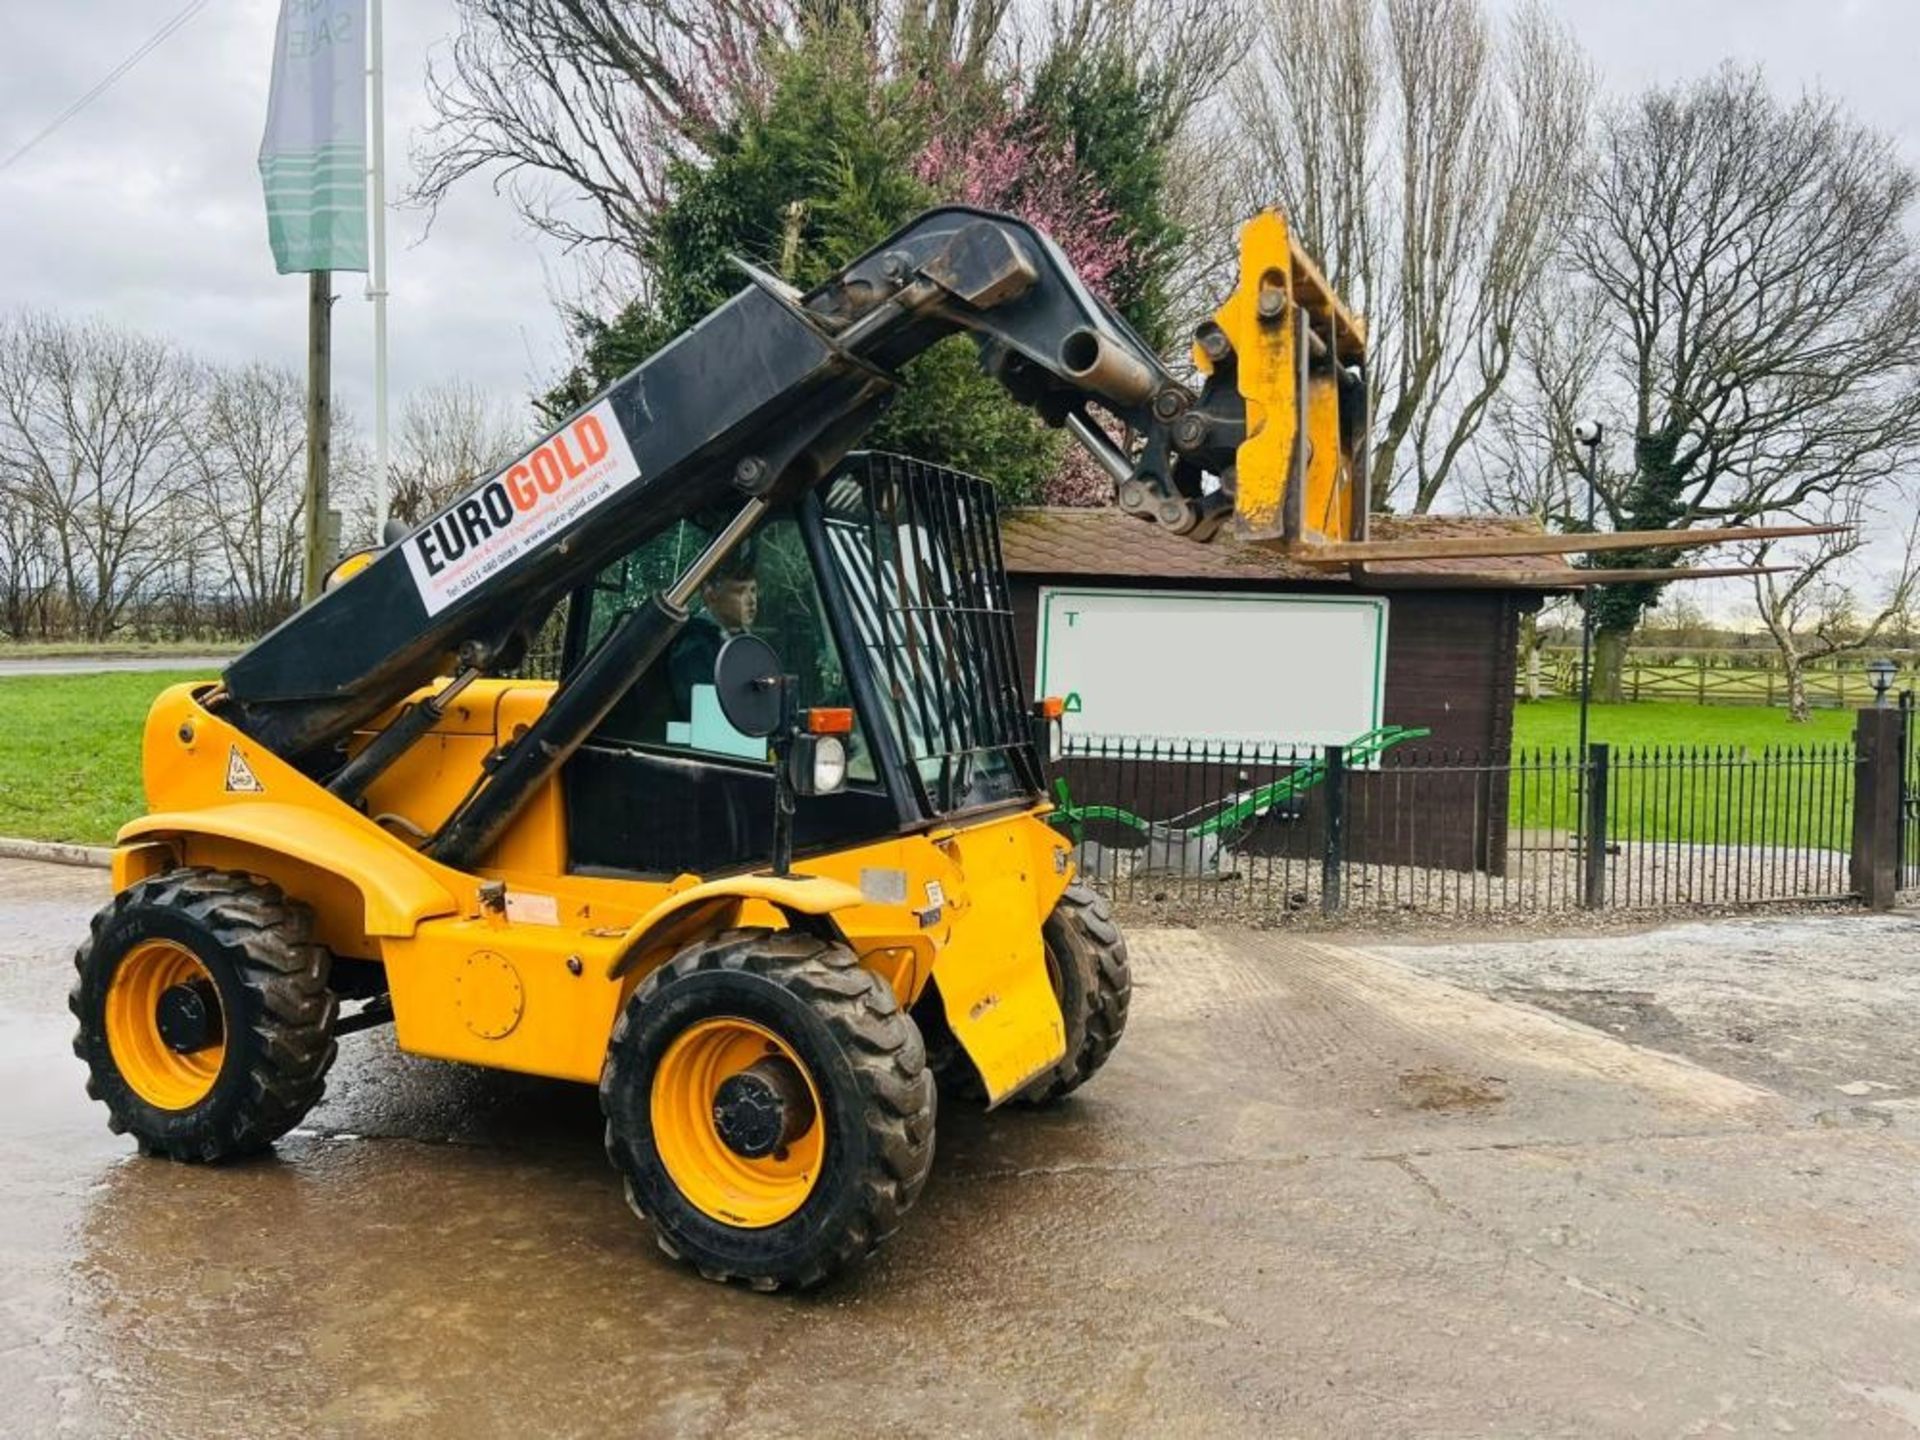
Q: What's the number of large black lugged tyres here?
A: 3